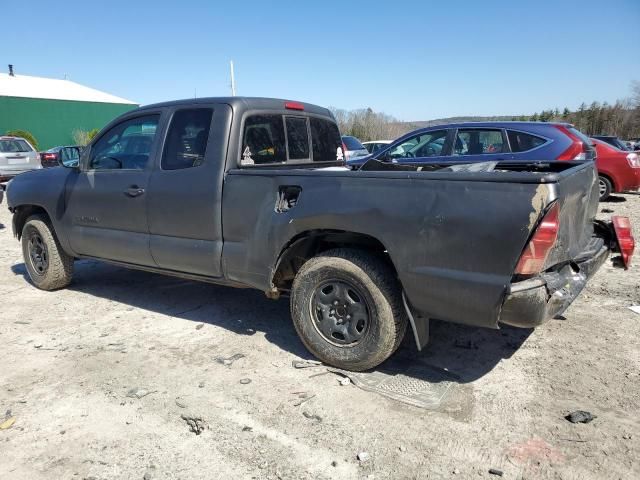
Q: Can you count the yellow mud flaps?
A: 0